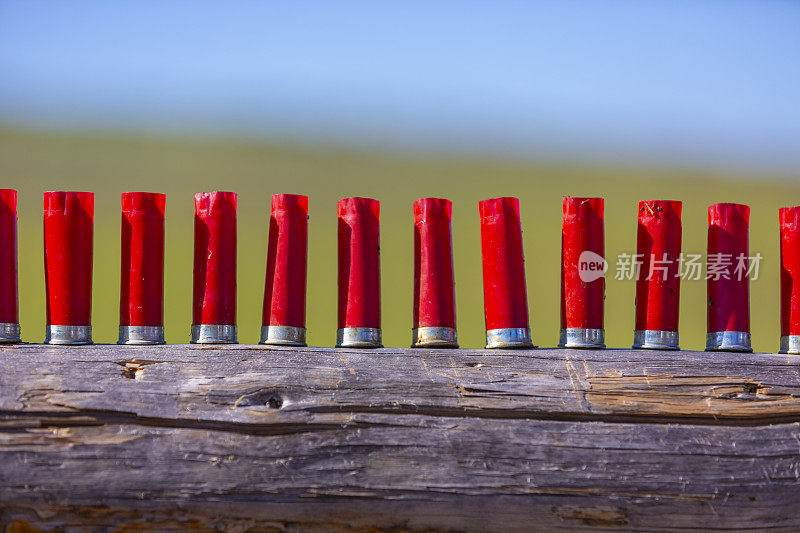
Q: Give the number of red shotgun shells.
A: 12